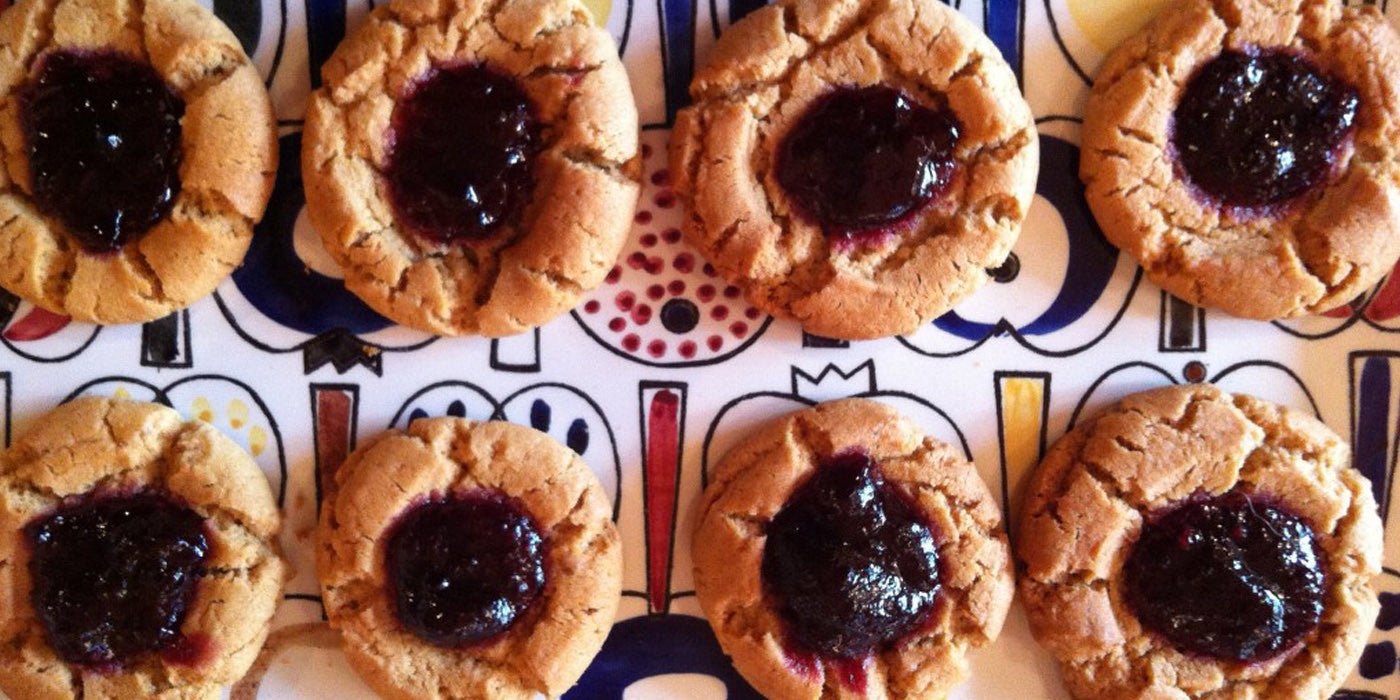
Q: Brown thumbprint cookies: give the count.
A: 8